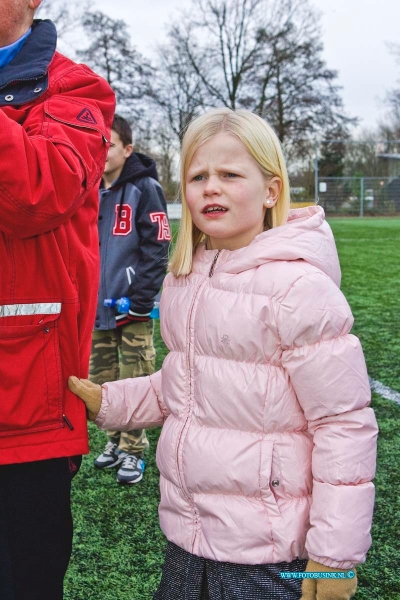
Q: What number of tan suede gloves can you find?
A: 2